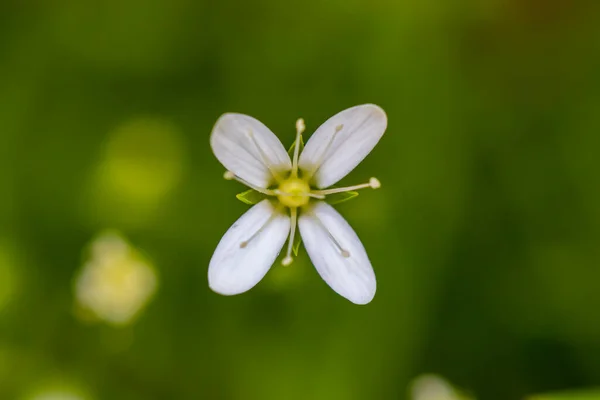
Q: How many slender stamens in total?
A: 8